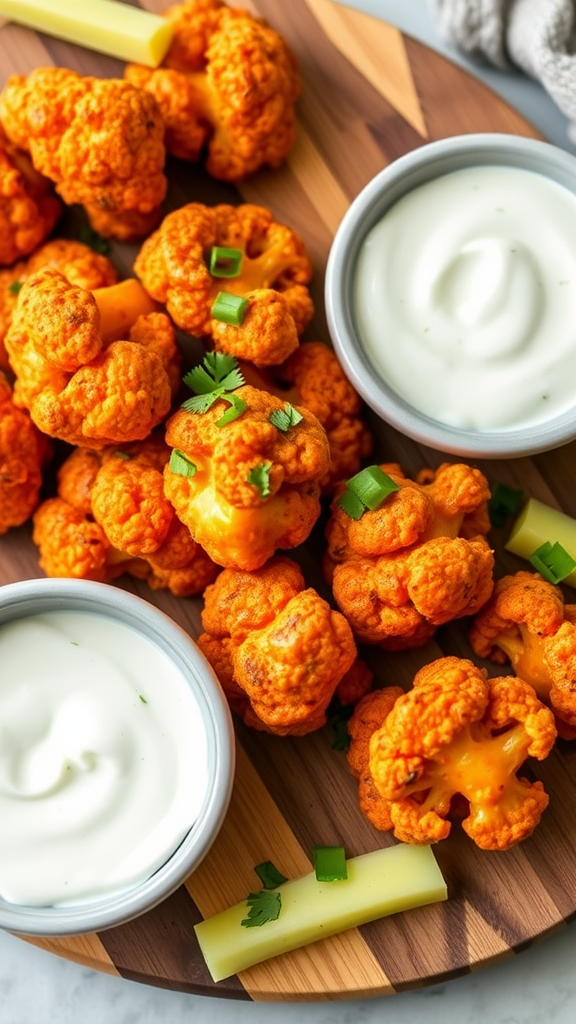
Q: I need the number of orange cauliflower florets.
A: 14